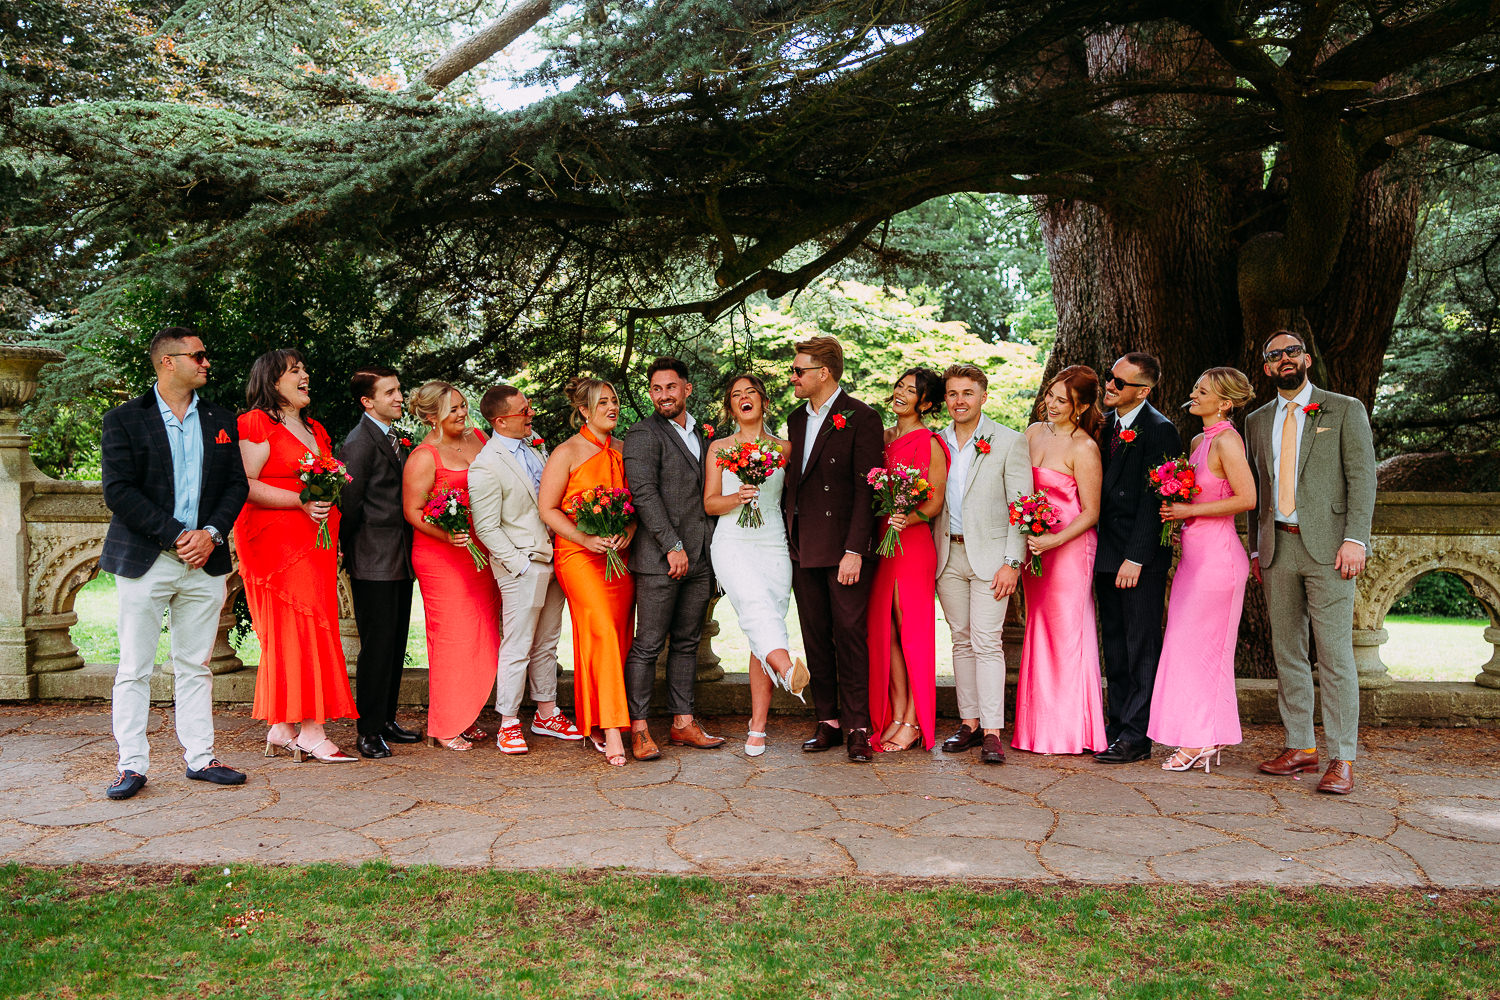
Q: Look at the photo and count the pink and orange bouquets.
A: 7